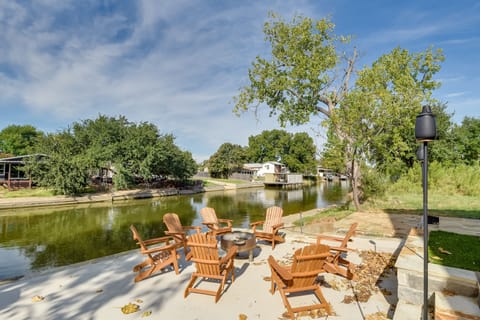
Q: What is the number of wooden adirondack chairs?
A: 7